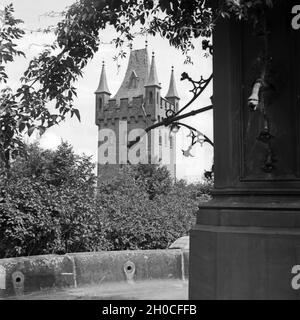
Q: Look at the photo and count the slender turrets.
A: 3